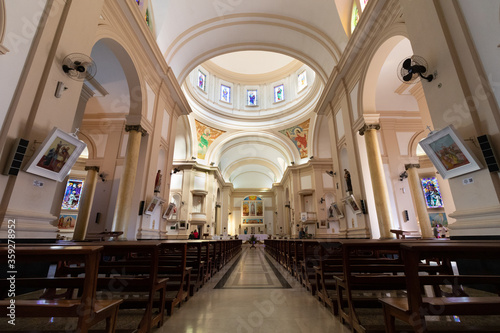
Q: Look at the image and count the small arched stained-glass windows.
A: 5